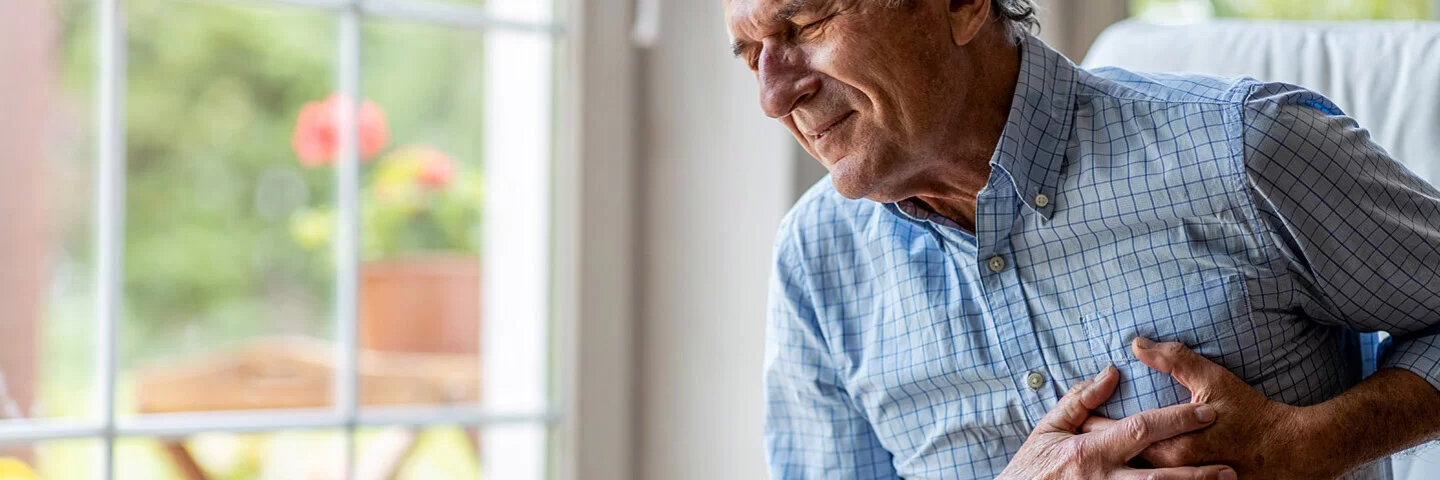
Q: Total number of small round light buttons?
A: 3